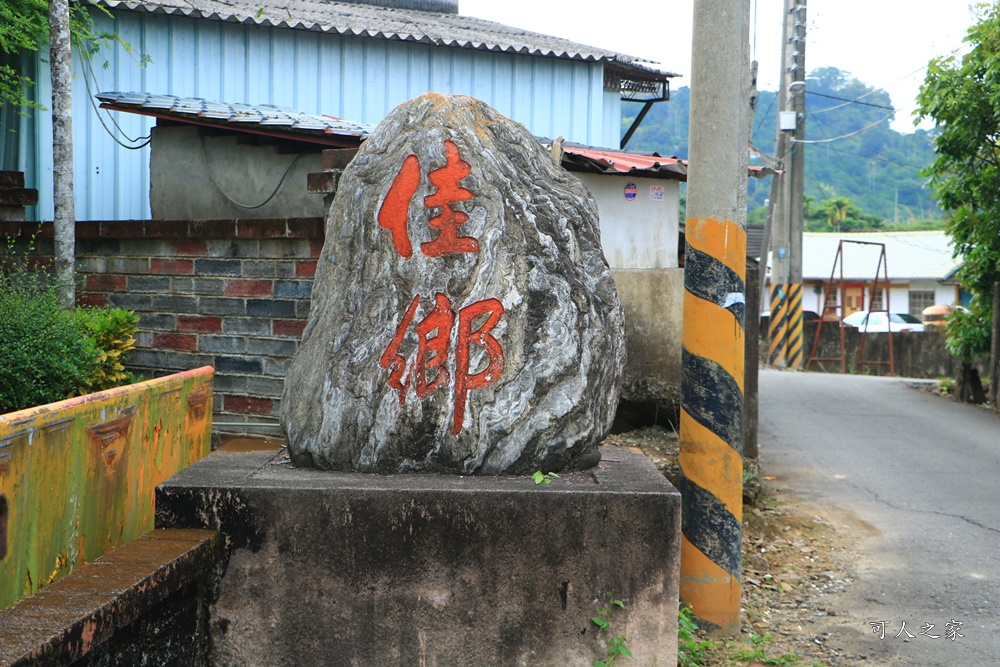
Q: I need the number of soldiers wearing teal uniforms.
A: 0